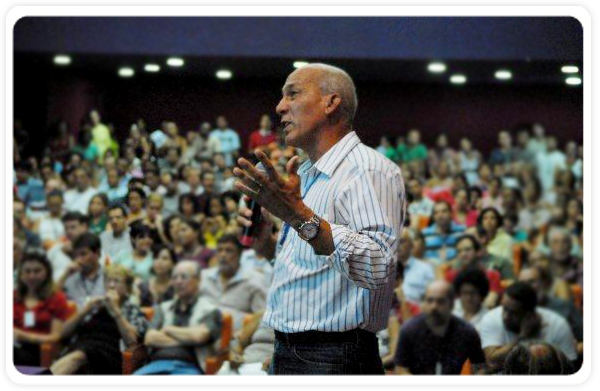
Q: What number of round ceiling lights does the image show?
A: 11